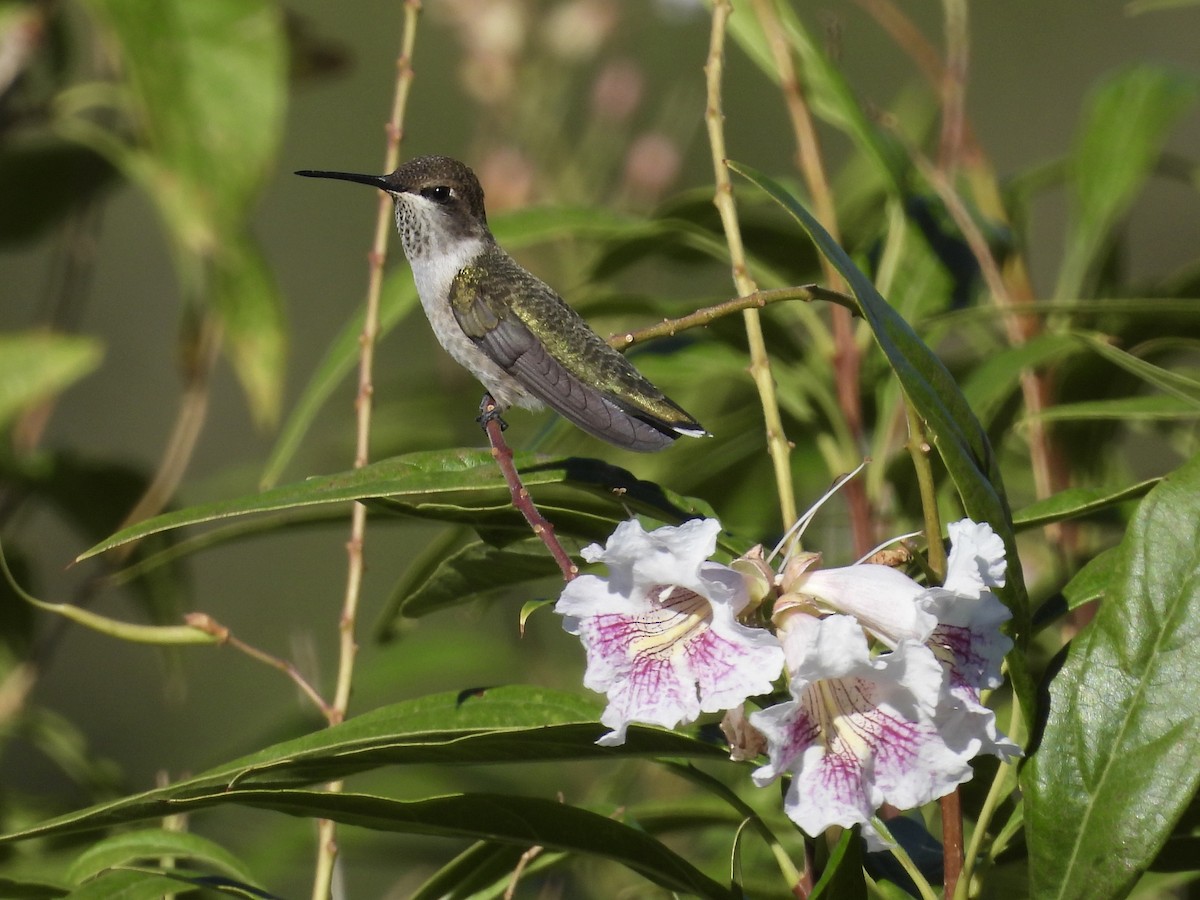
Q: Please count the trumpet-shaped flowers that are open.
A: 3